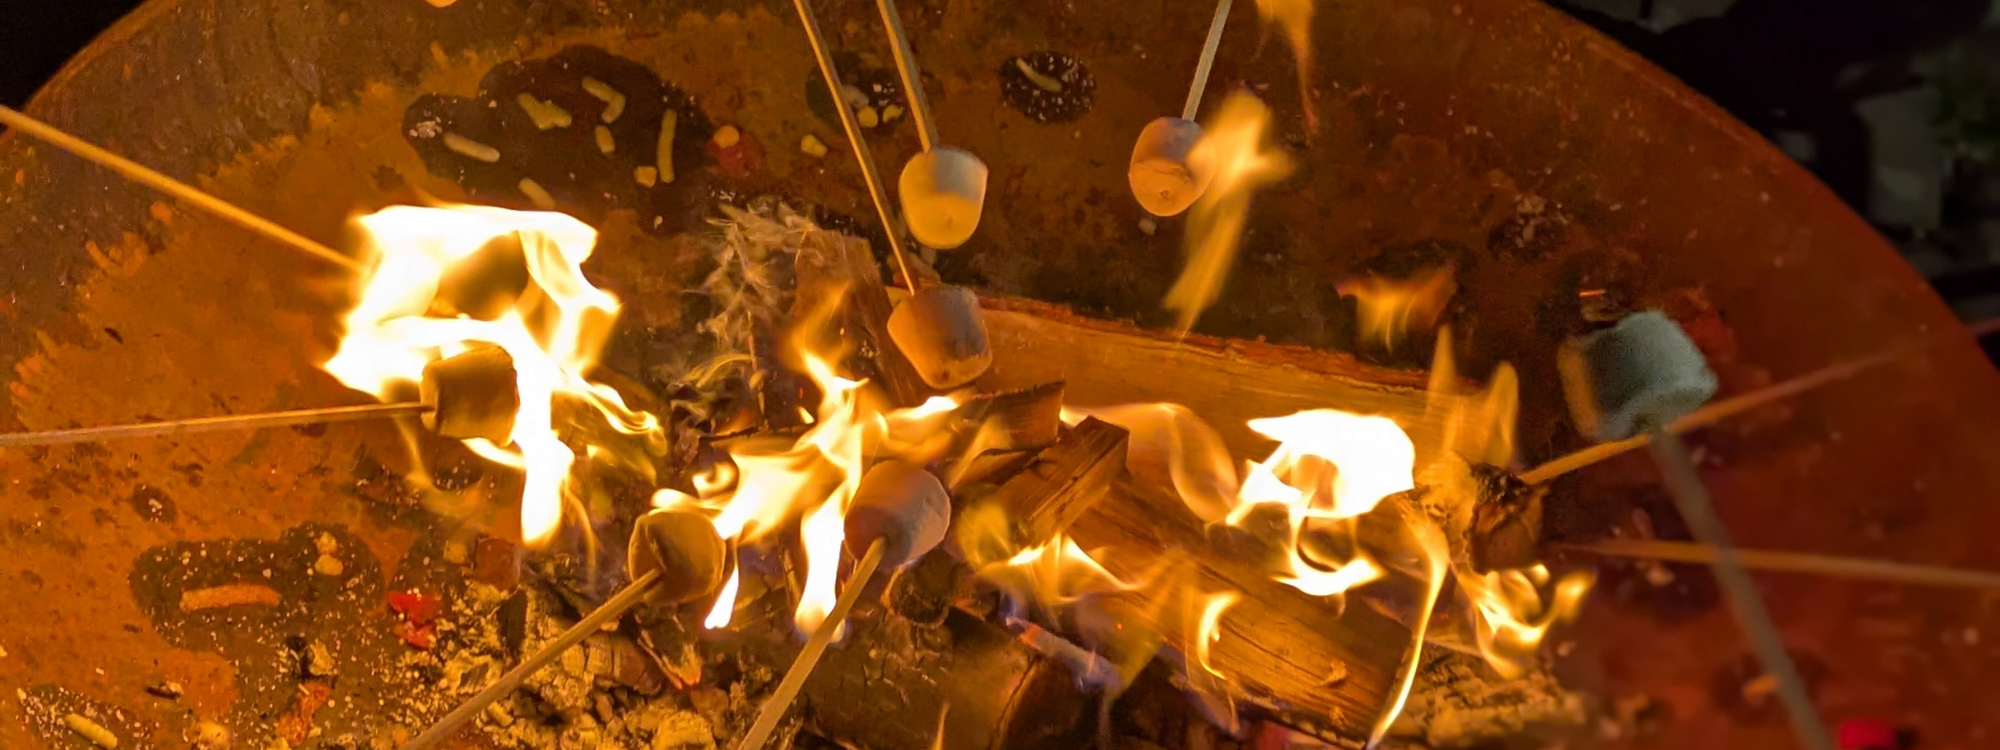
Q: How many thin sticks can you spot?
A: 10